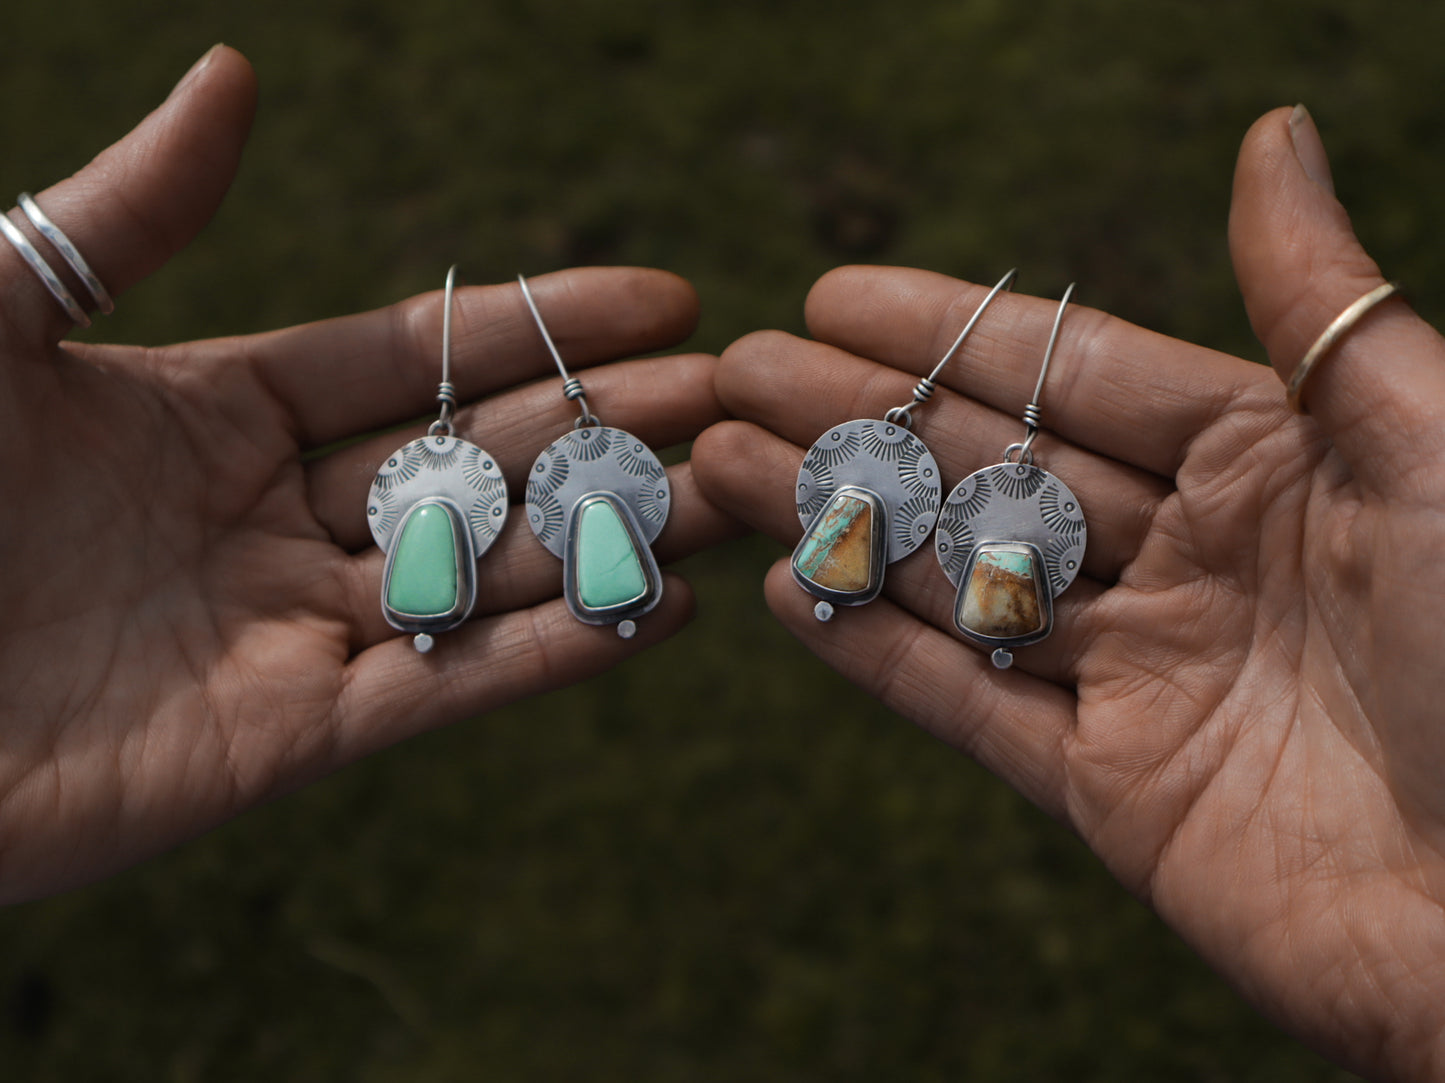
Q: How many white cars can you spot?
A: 0